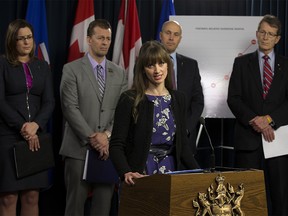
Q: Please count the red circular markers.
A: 4